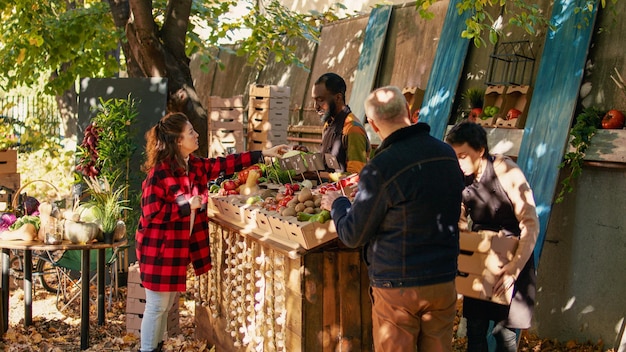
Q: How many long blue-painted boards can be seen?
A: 3